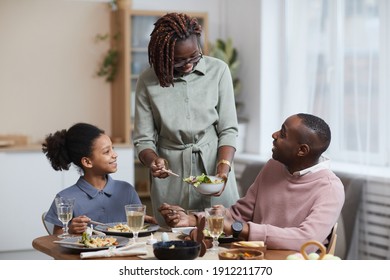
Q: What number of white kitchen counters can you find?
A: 1